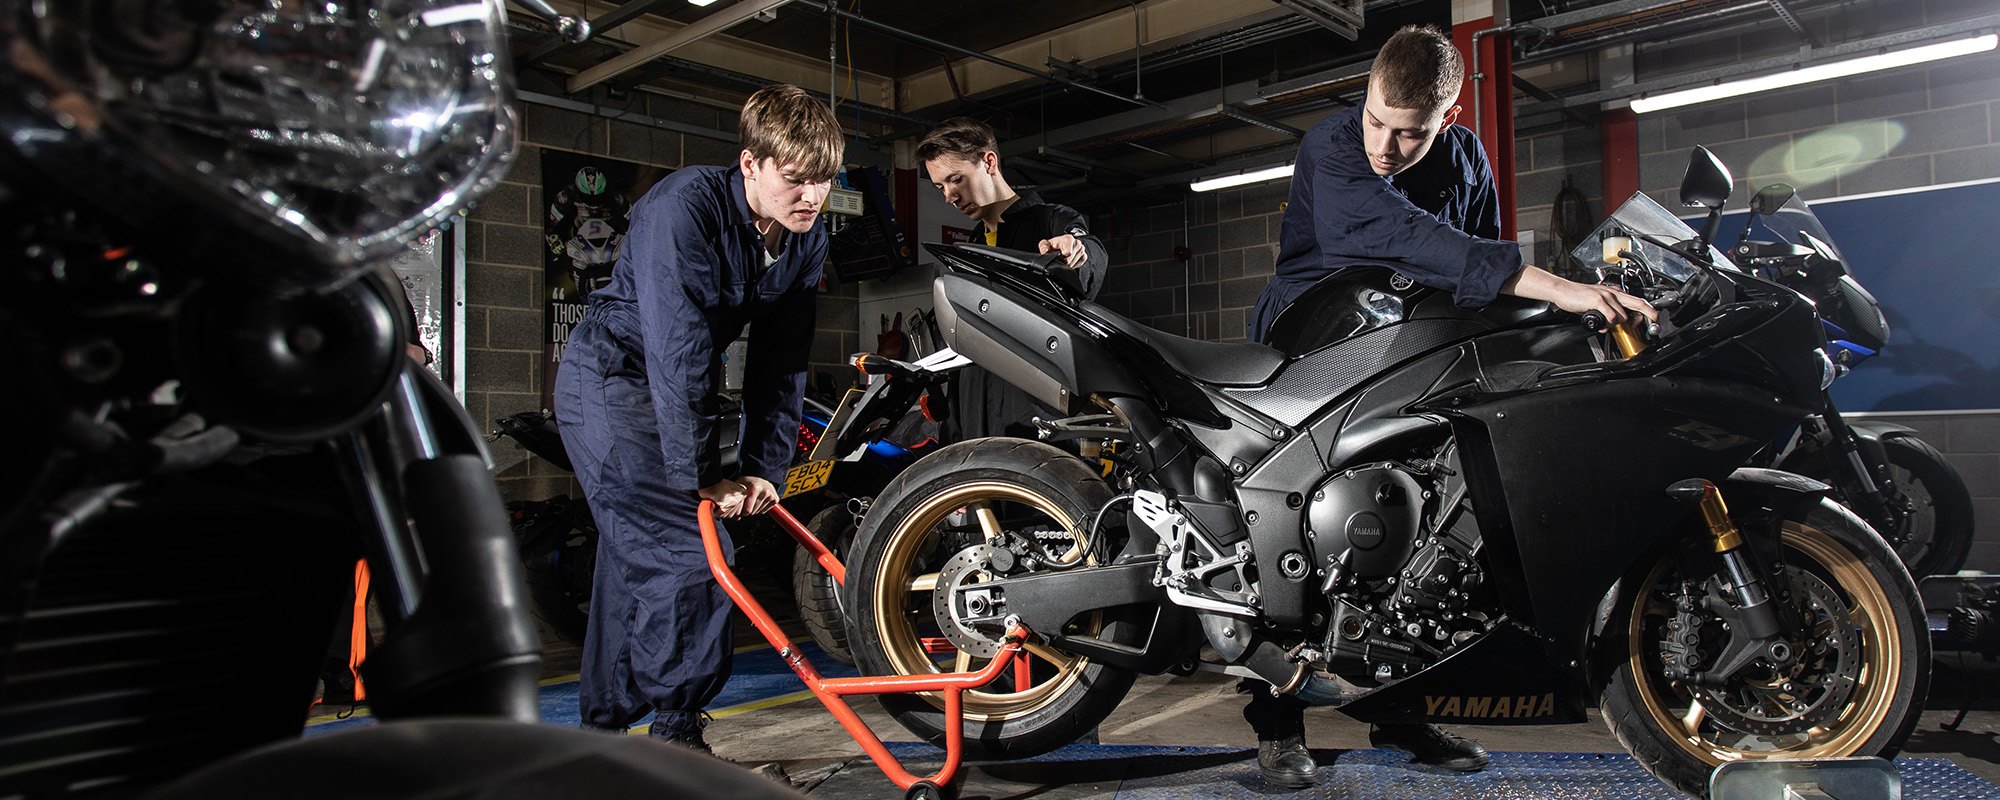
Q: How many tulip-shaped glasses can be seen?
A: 0